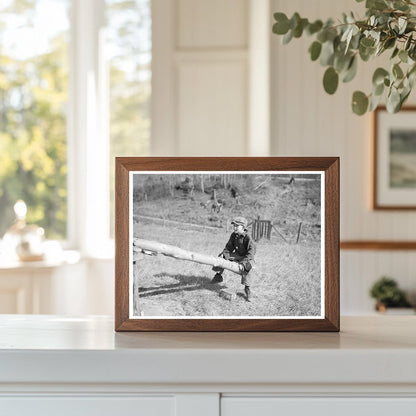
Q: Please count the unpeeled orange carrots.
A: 0